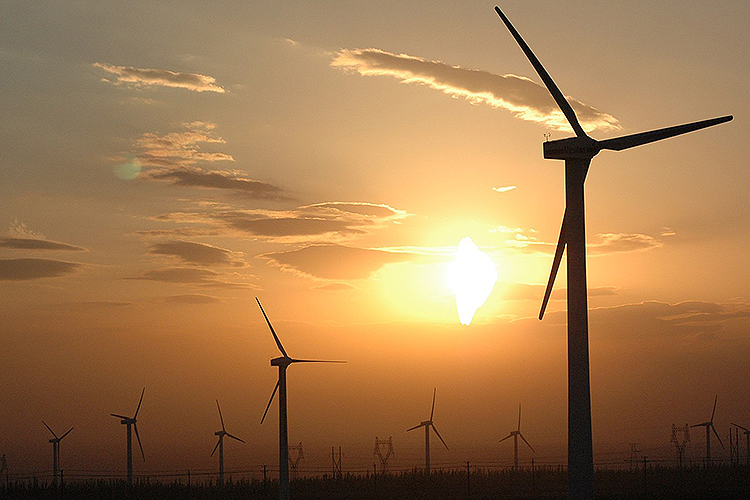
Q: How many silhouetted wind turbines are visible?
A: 9